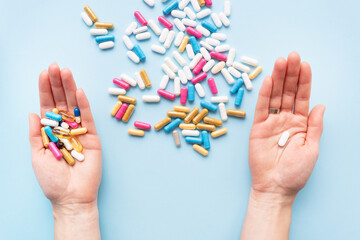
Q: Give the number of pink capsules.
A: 15